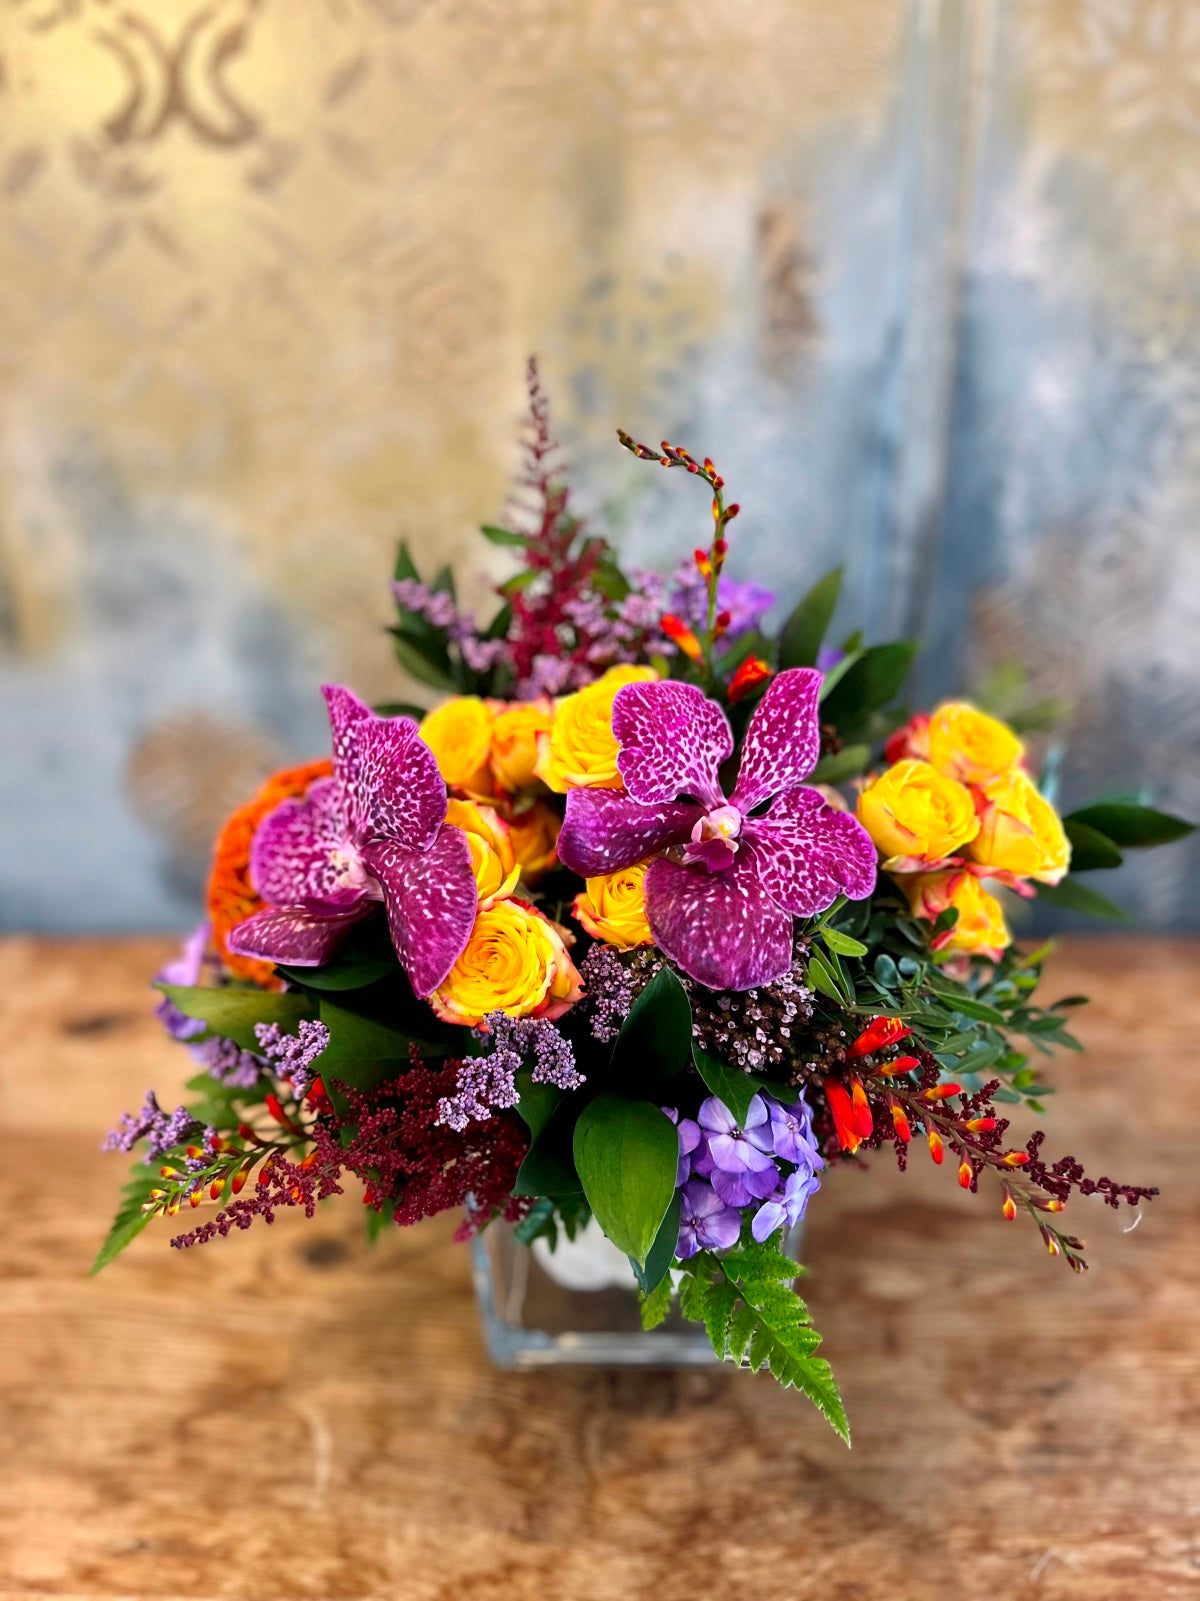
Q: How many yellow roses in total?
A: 11